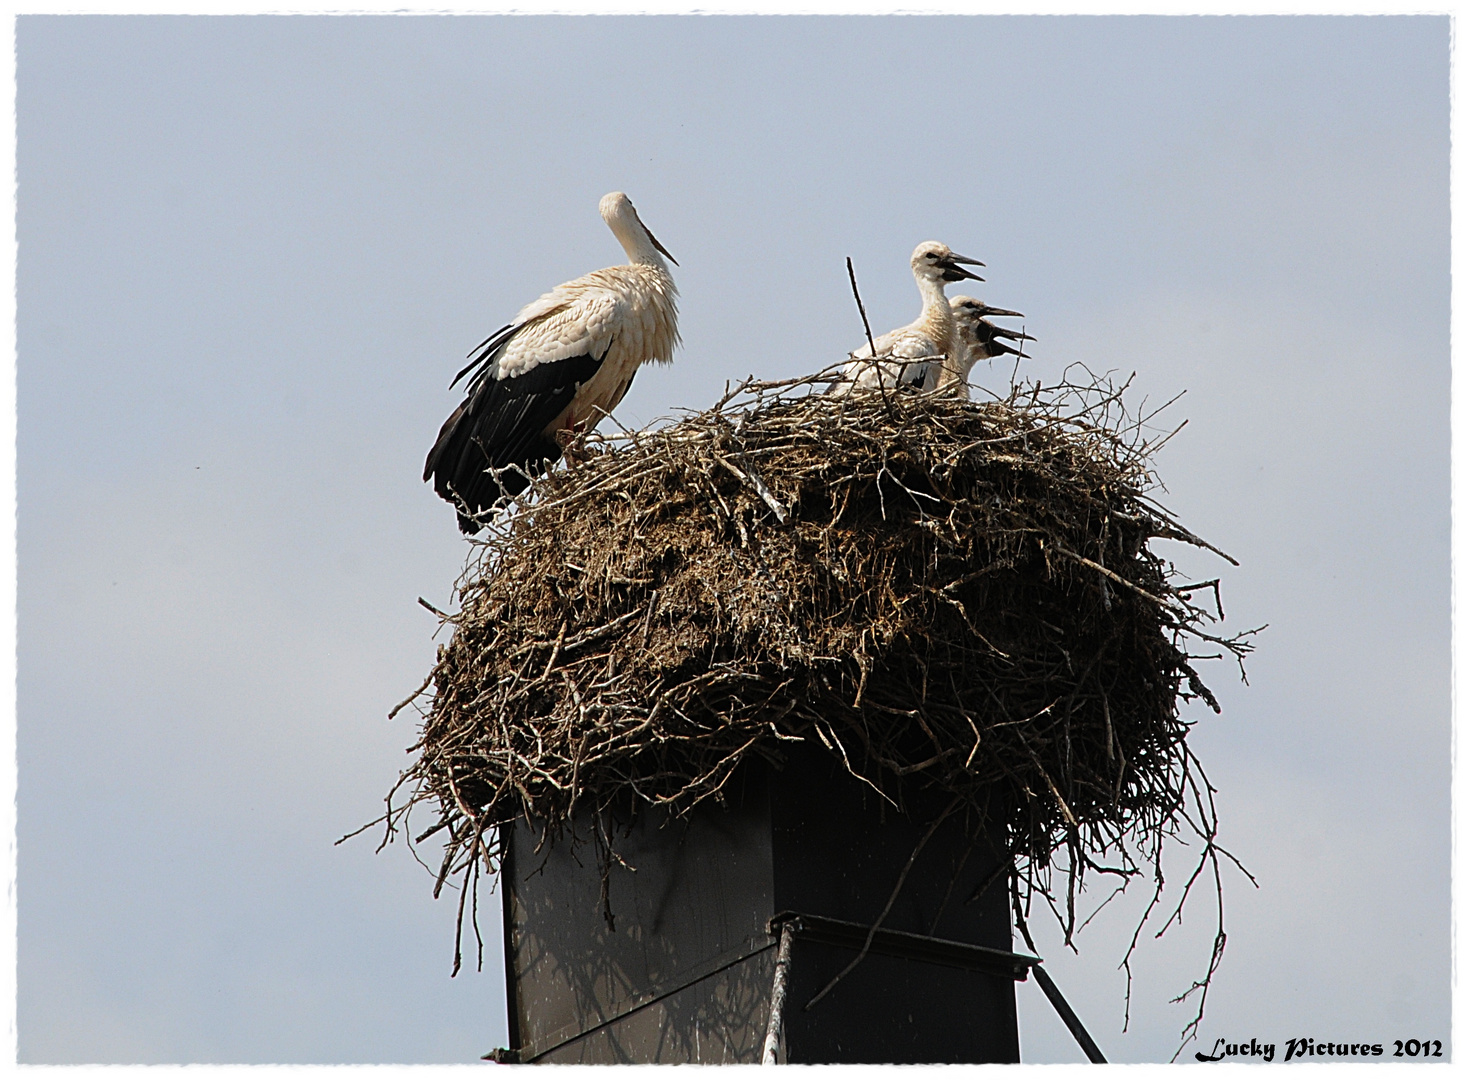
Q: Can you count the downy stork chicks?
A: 3